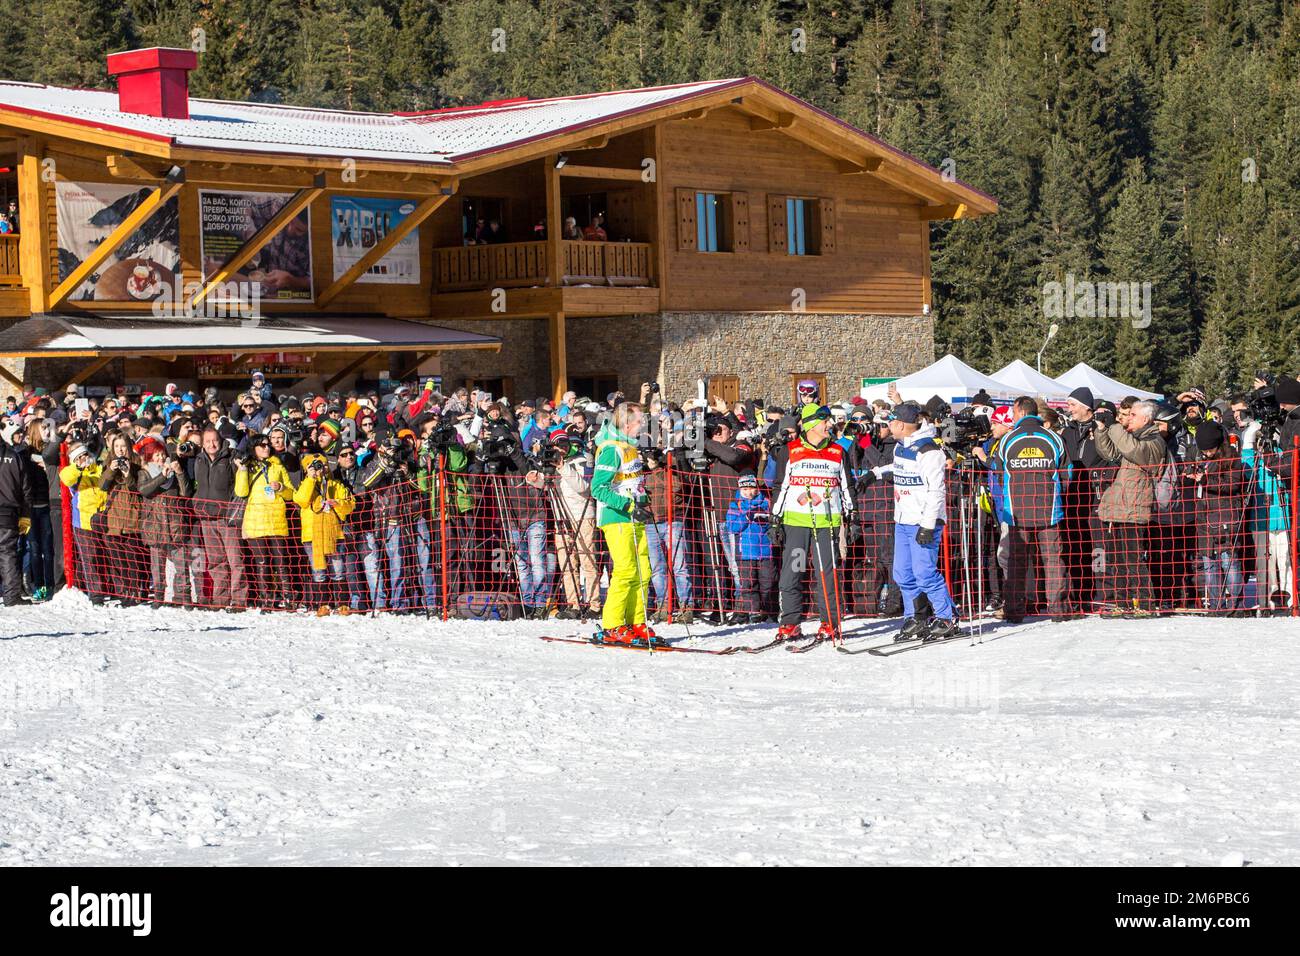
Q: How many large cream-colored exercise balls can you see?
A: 0